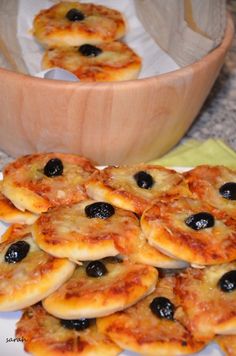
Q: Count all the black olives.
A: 12